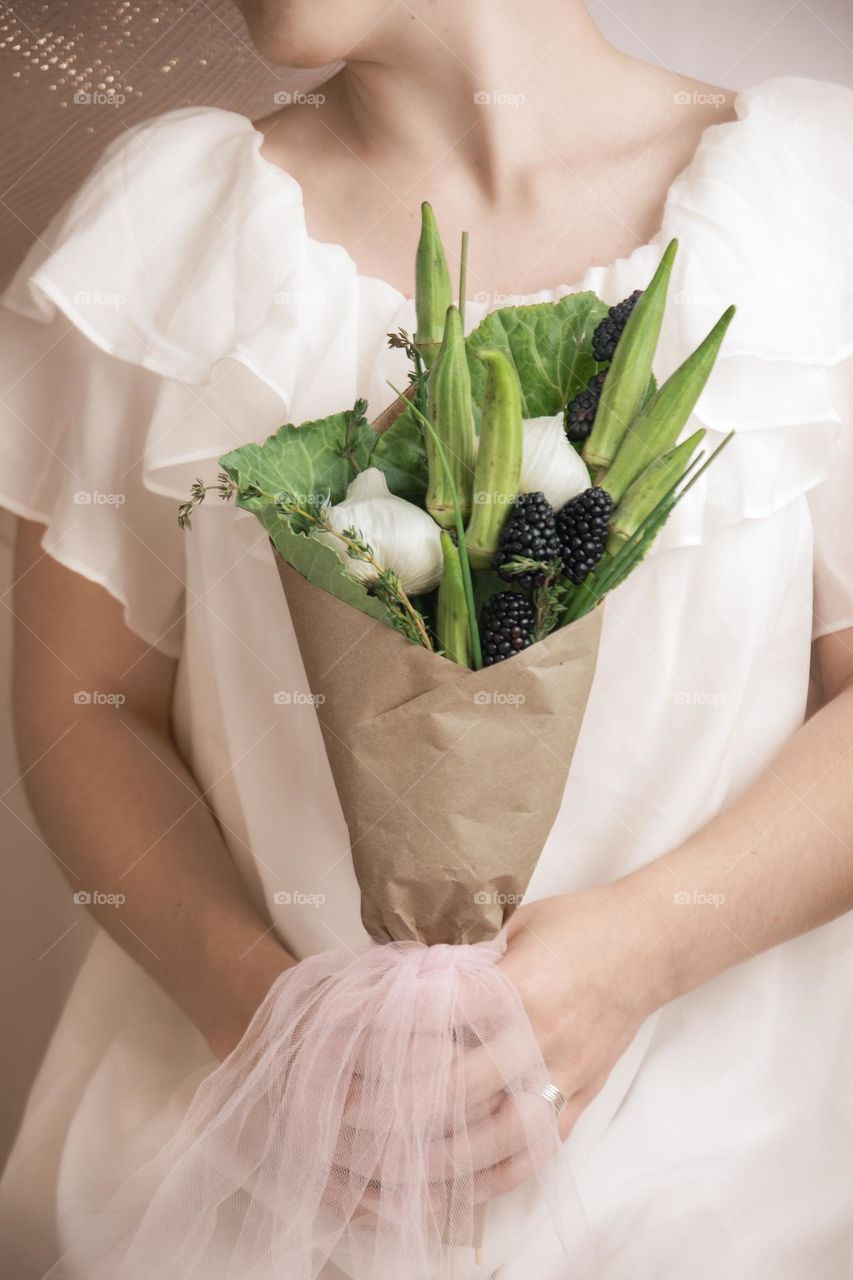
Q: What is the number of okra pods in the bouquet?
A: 7